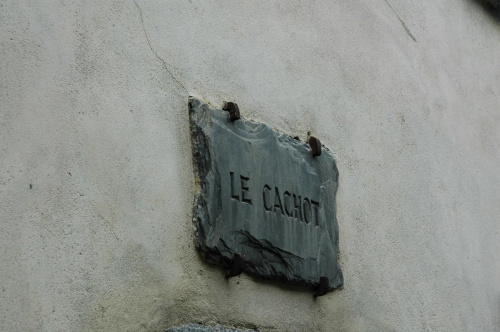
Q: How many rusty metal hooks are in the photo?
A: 4